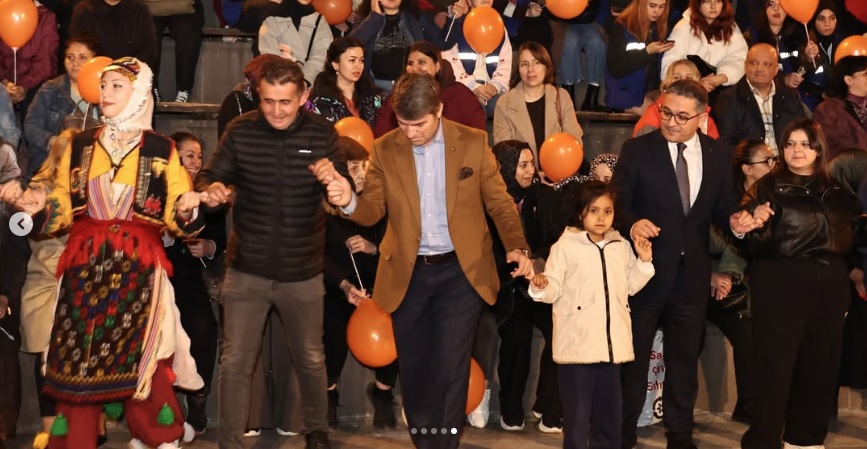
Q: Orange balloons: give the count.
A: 11